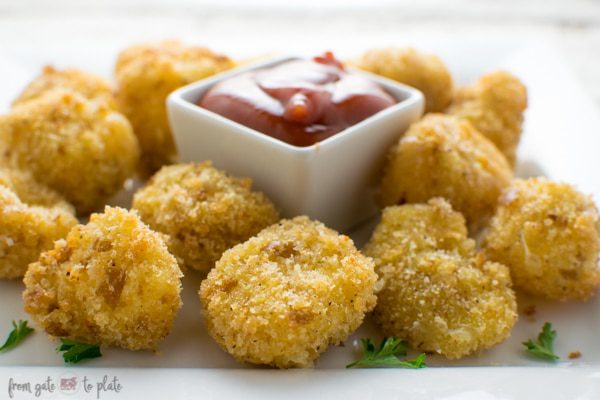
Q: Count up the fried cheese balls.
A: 12